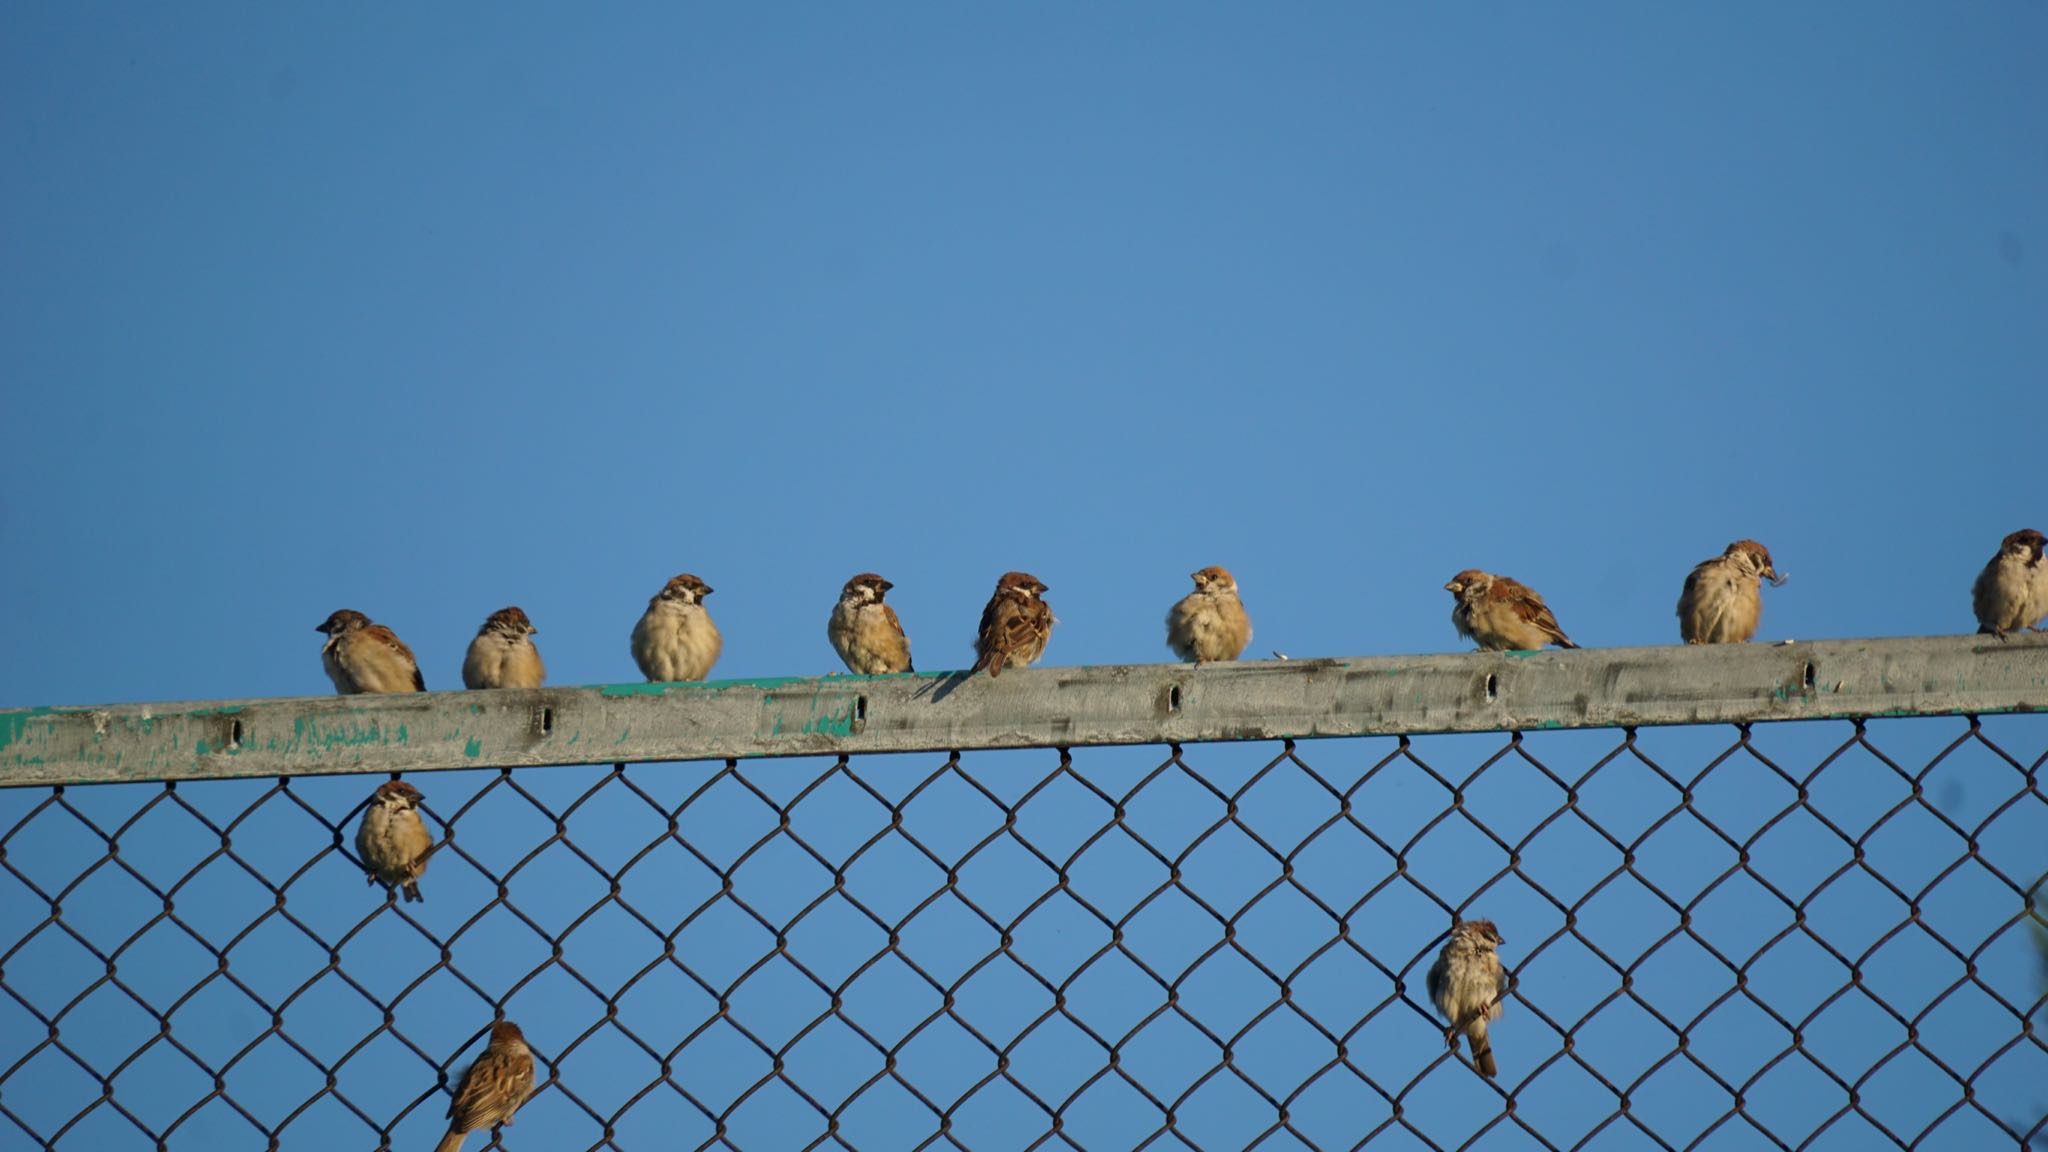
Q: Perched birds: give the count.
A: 12